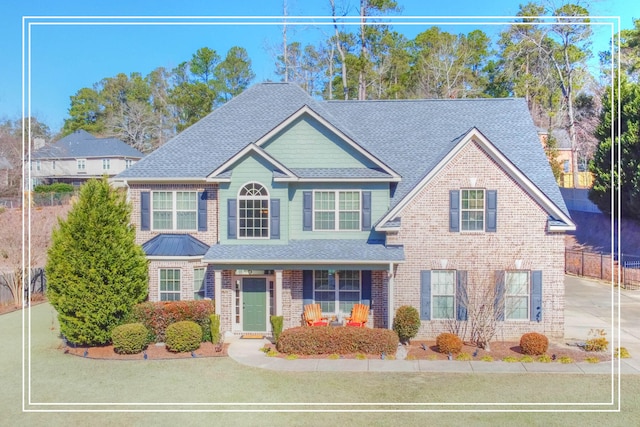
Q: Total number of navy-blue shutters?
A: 14